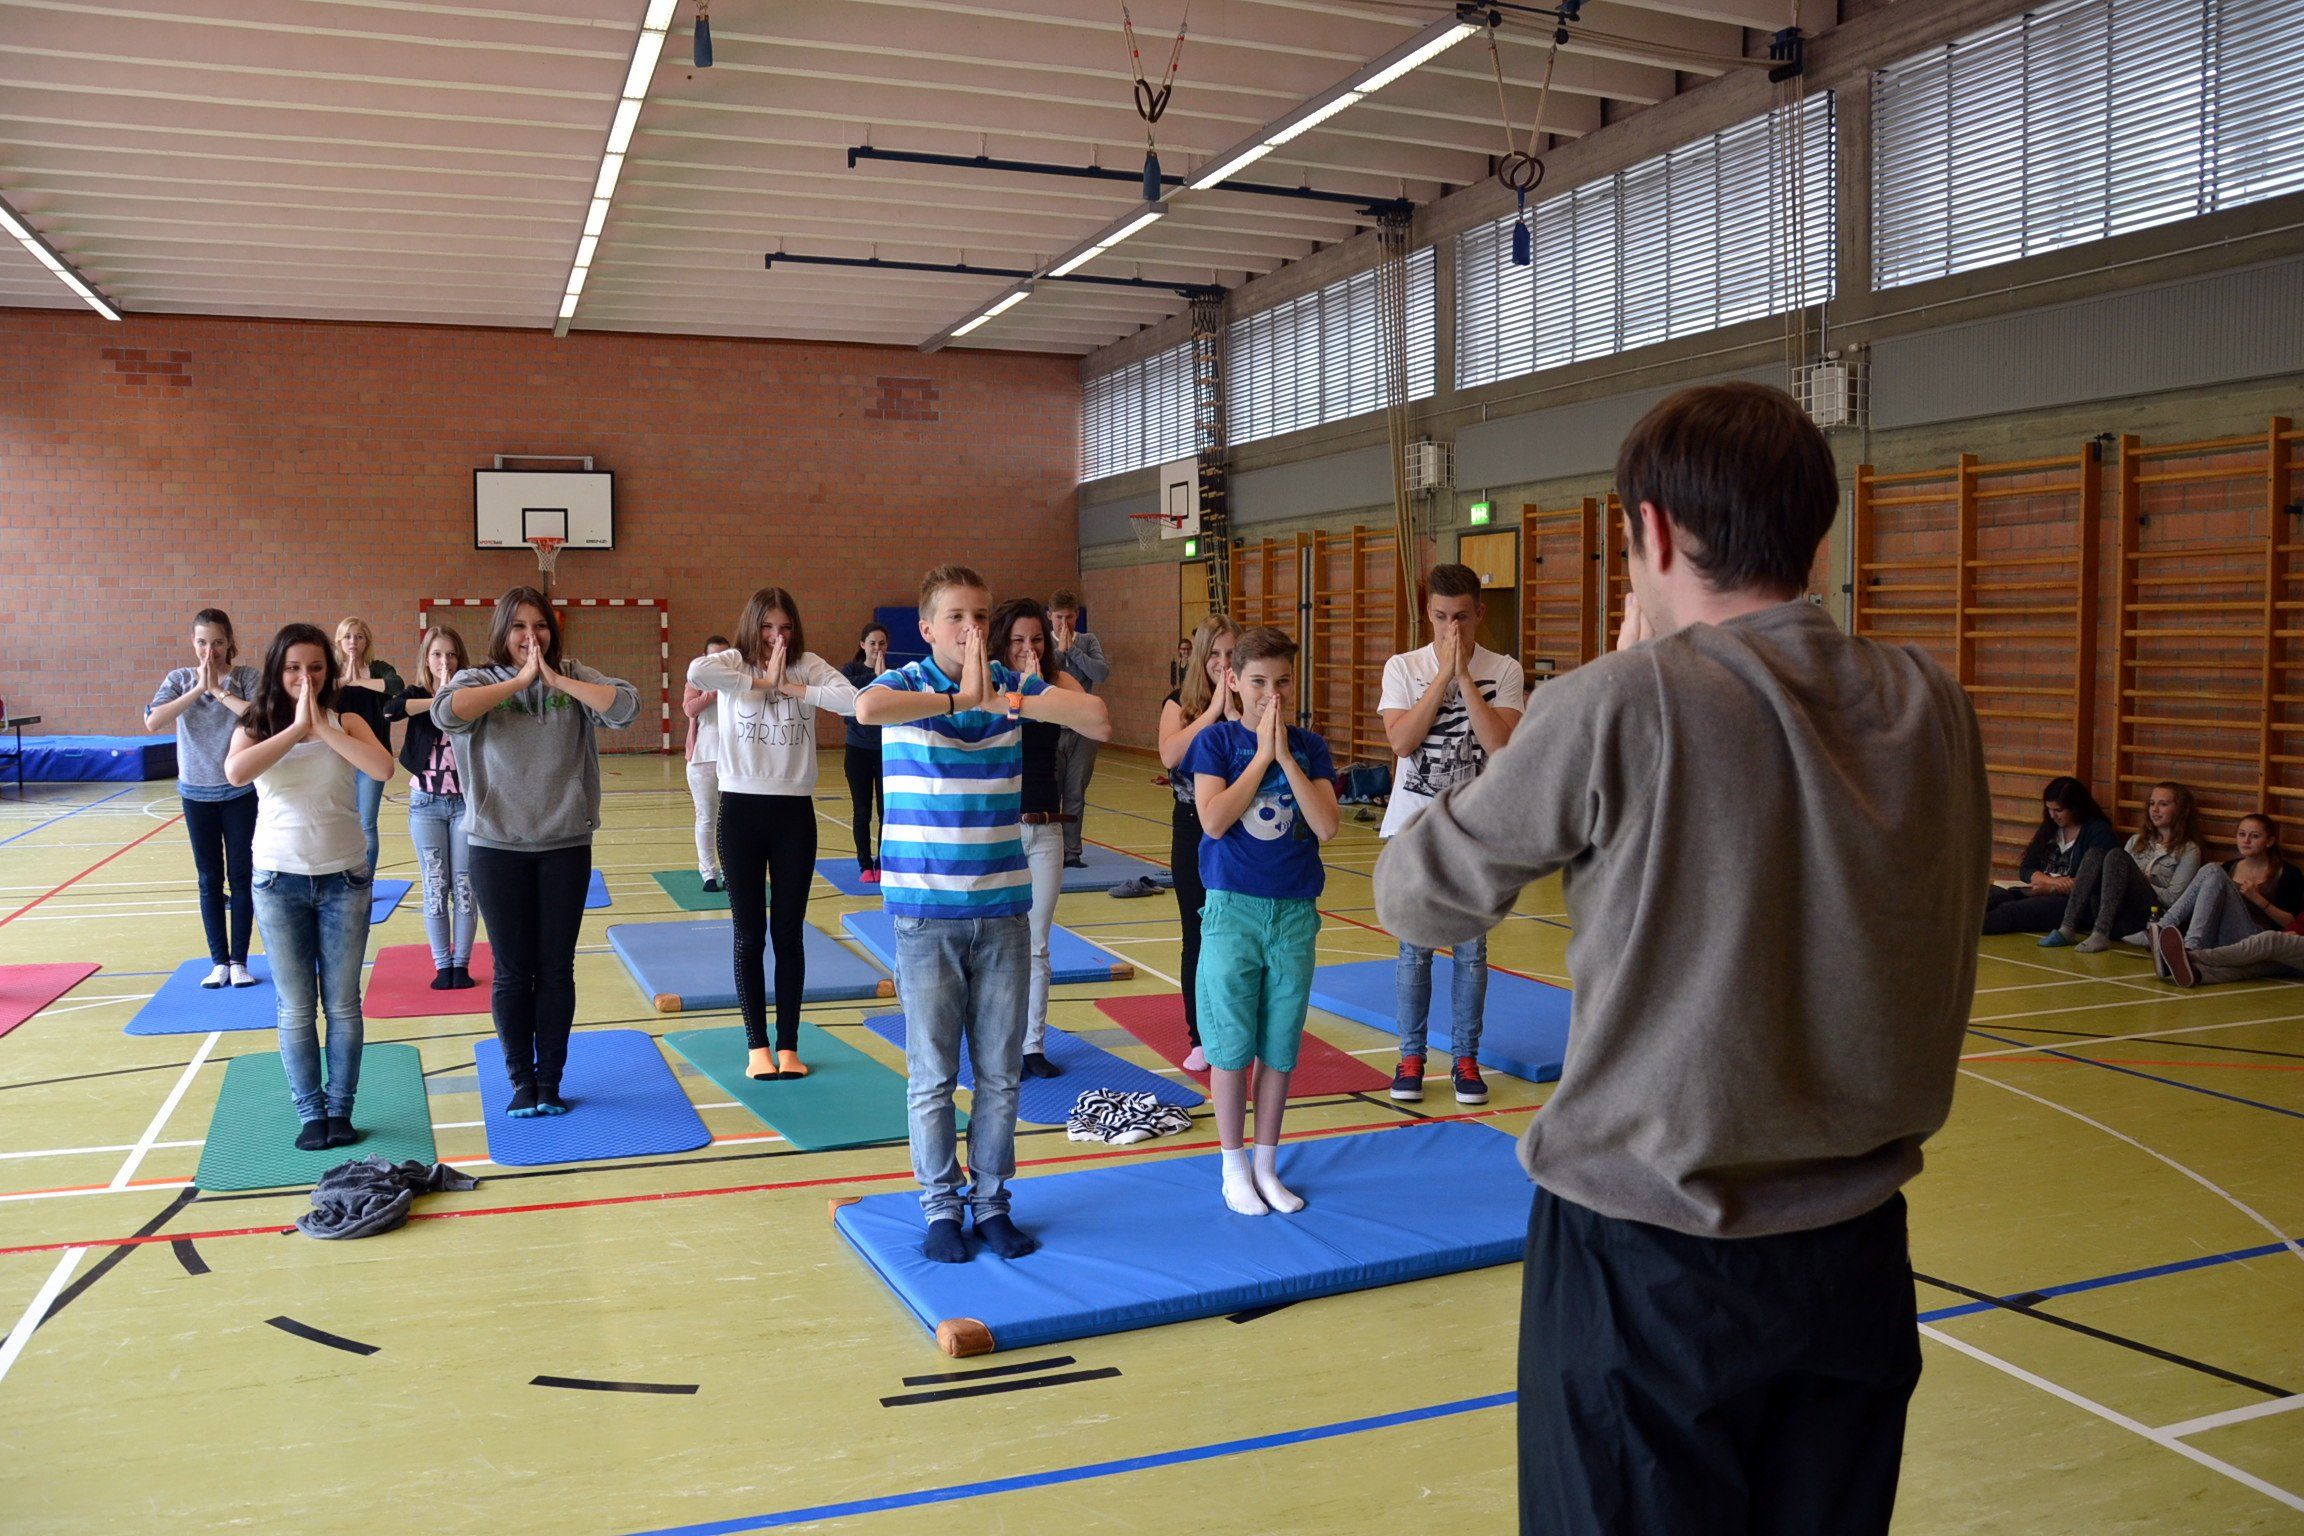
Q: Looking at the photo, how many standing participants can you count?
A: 14